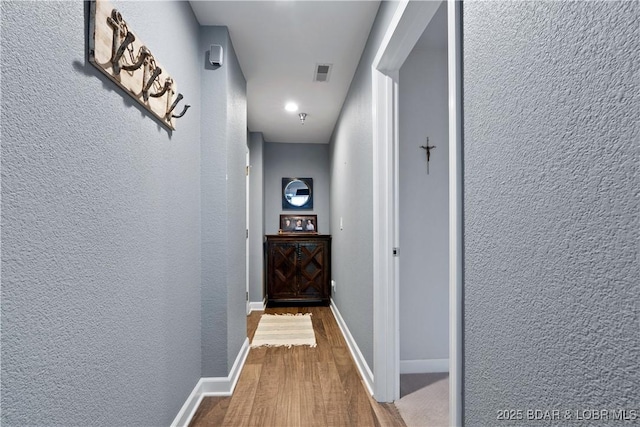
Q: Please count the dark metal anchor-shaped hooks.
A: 3